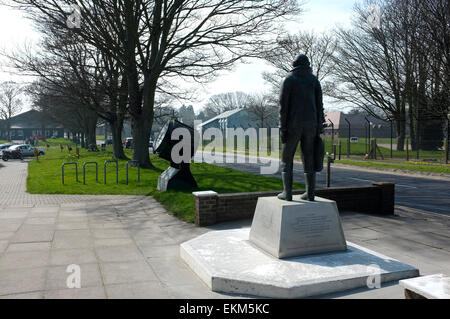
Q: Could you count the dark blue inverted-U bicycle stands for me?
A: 4